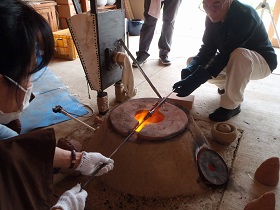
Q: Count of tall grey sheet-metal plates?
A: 1